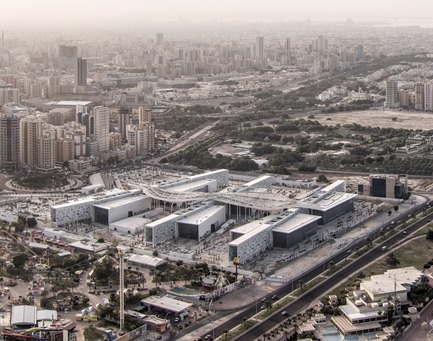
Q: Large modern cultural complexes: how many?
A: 1